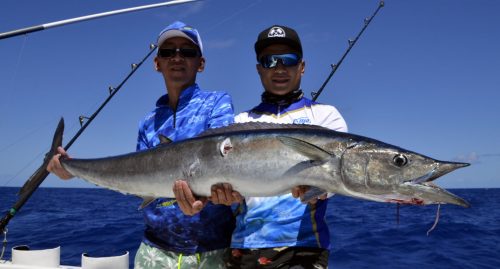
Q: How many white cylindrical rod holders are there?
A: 2